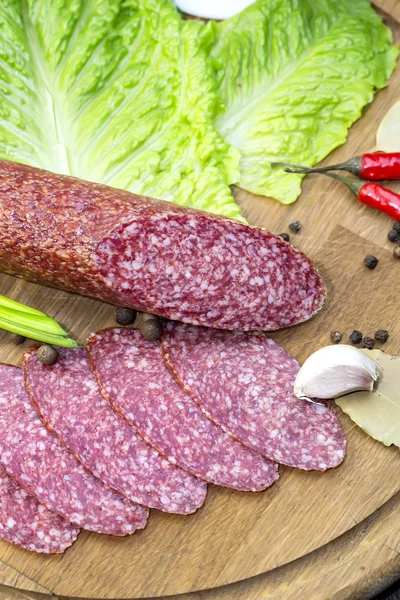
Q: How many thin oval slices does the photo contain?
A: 5